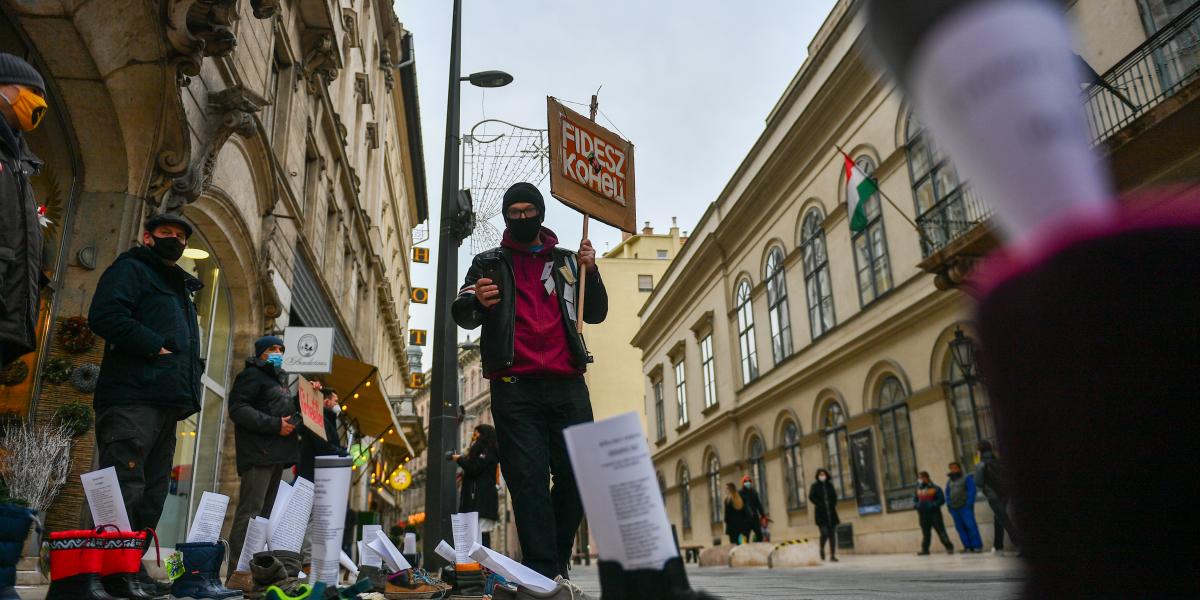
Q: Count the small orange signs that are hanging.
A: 4